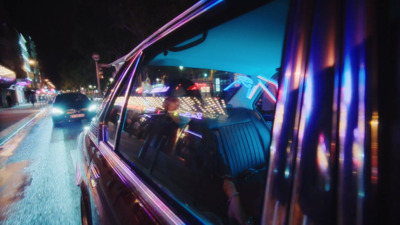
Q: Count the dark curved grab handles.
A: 1